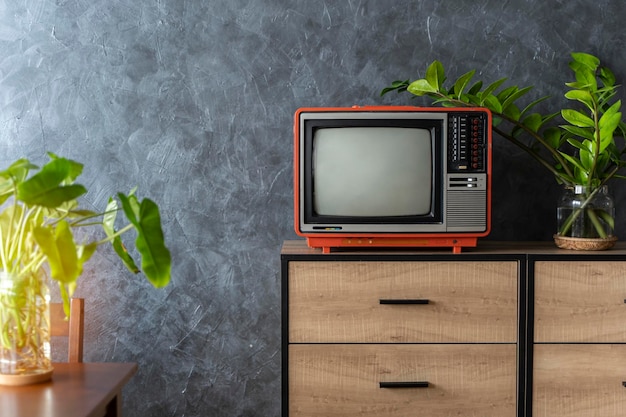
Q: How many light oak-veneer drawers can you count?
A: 4